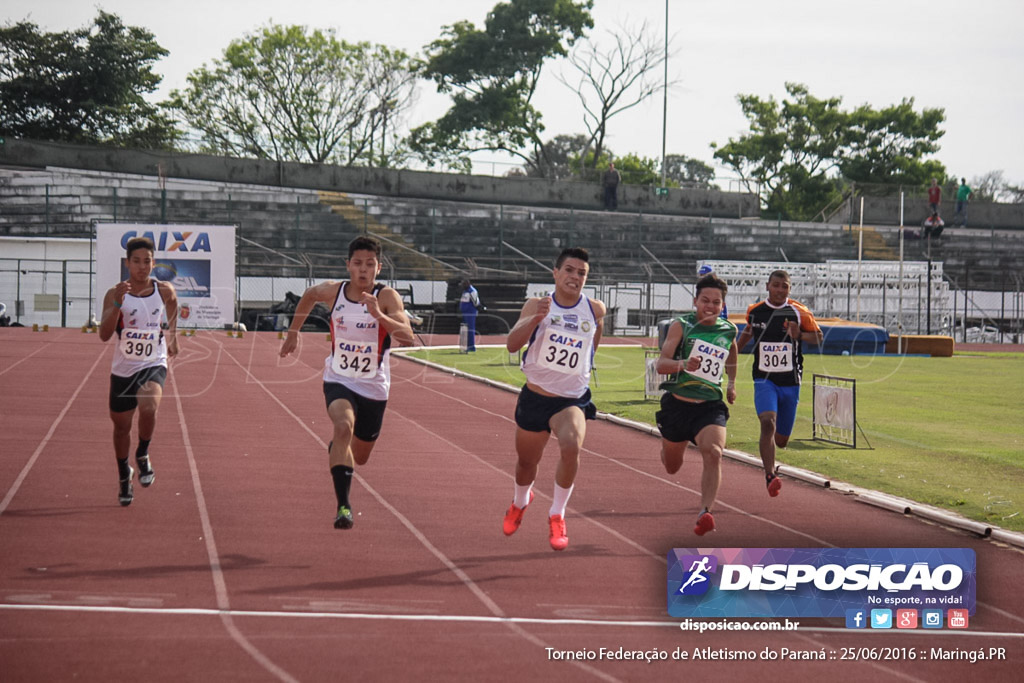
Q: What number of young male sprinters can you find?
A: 5